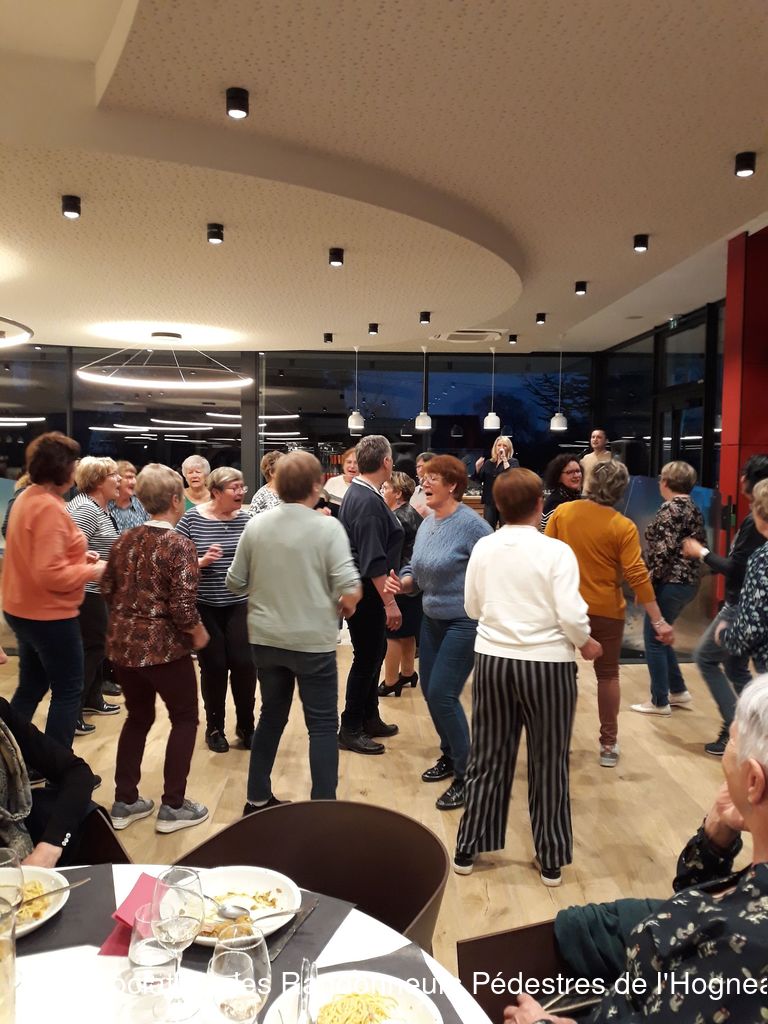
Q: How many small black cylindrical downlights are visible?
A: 12